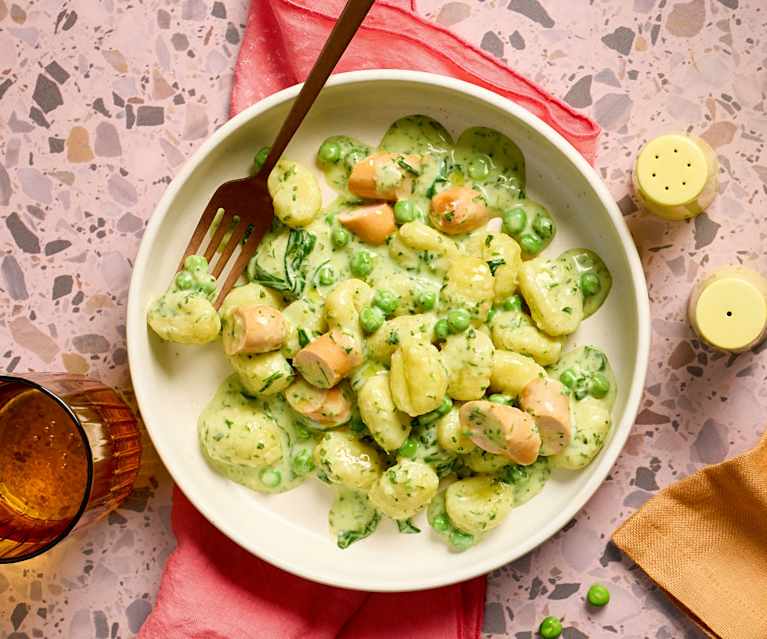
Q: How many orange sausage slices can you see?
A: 8